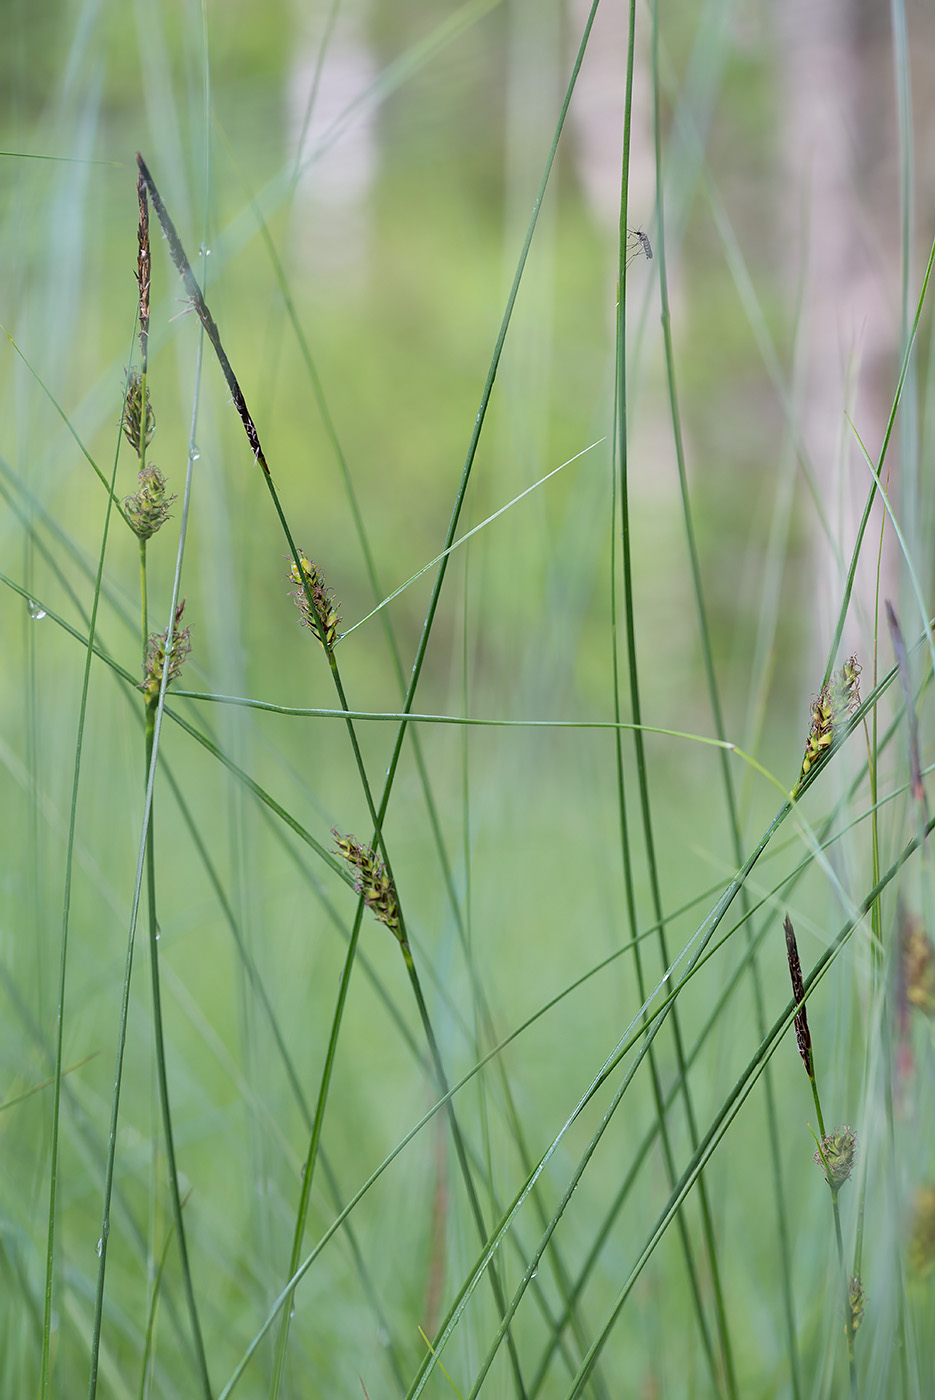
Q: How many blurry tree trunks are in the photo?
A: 3